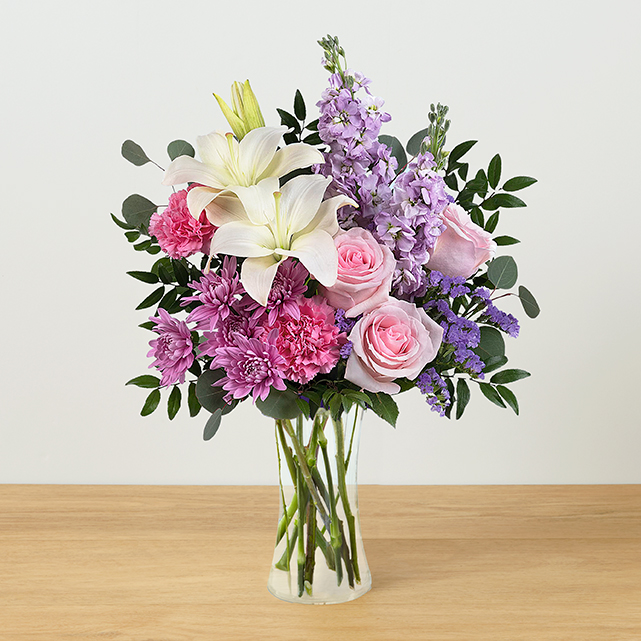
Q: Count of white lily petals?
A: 12